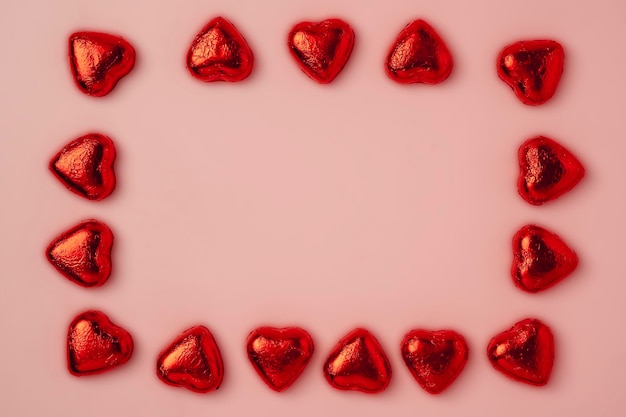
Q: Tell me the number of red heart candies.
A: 15